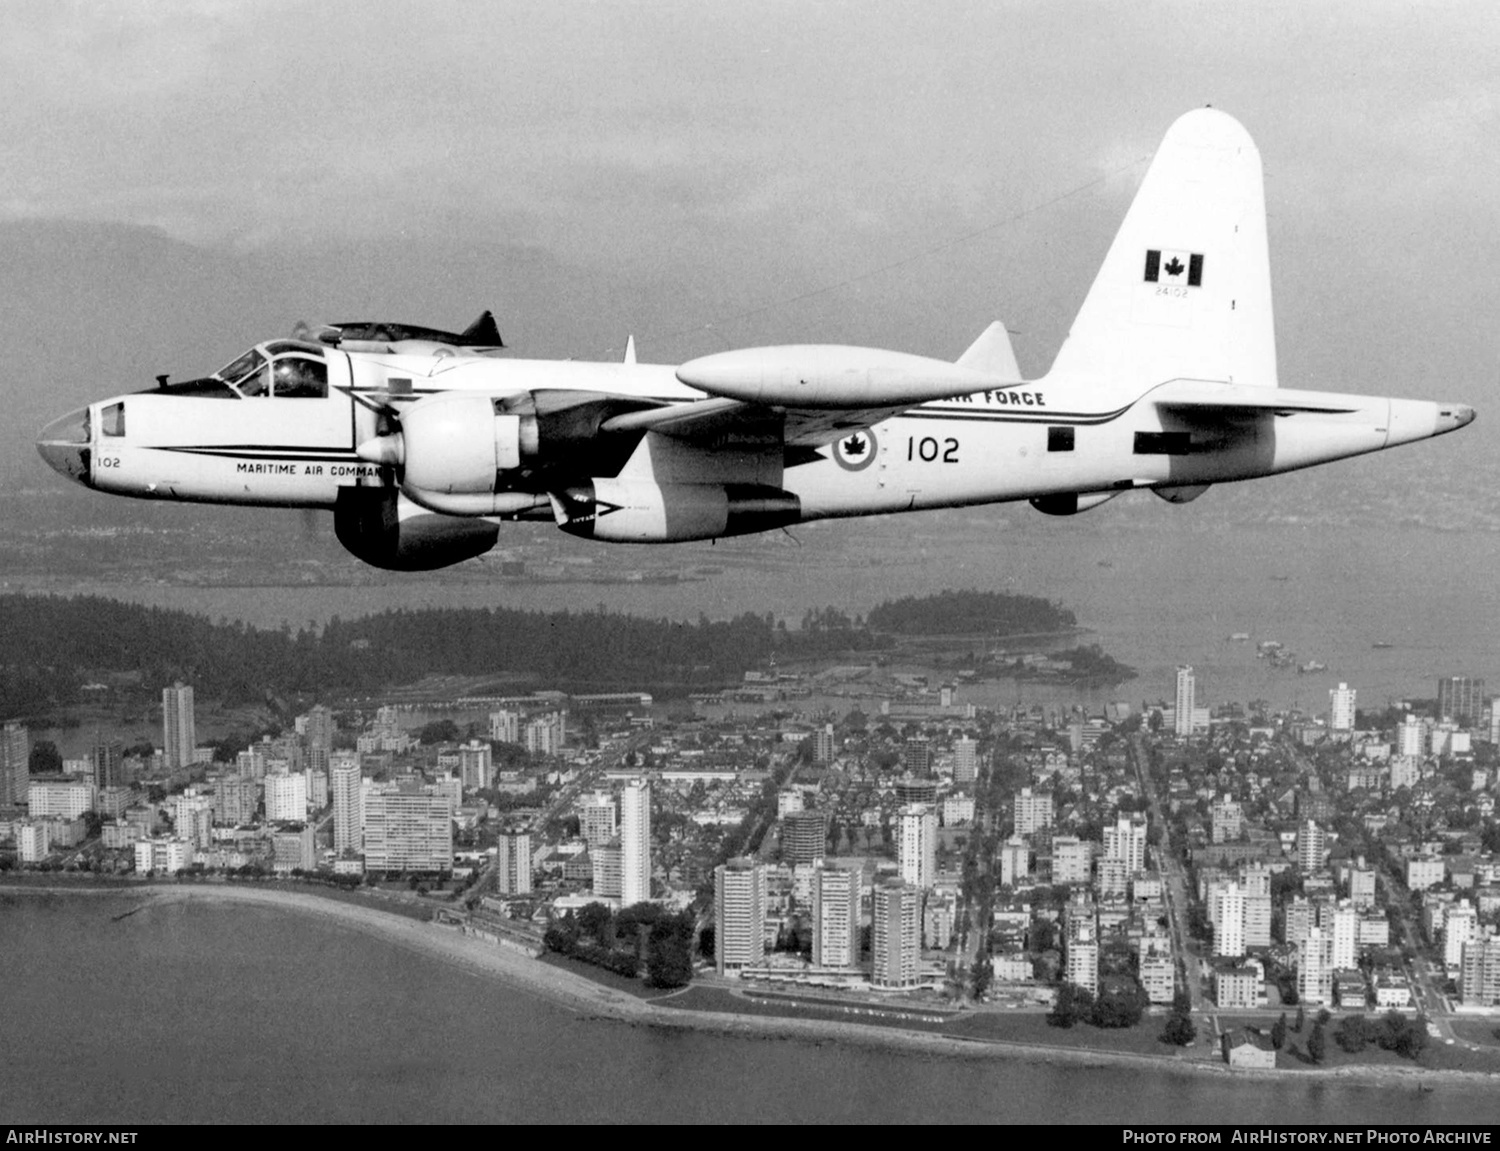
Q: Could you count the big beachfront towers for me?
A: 3